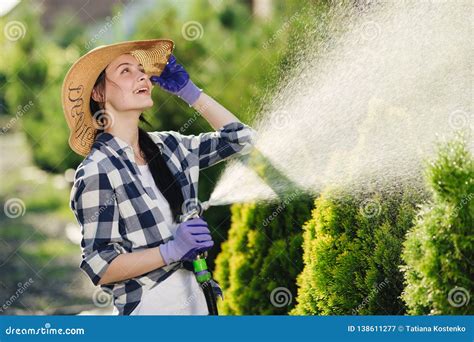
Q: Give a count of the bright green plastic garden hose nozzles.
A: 1